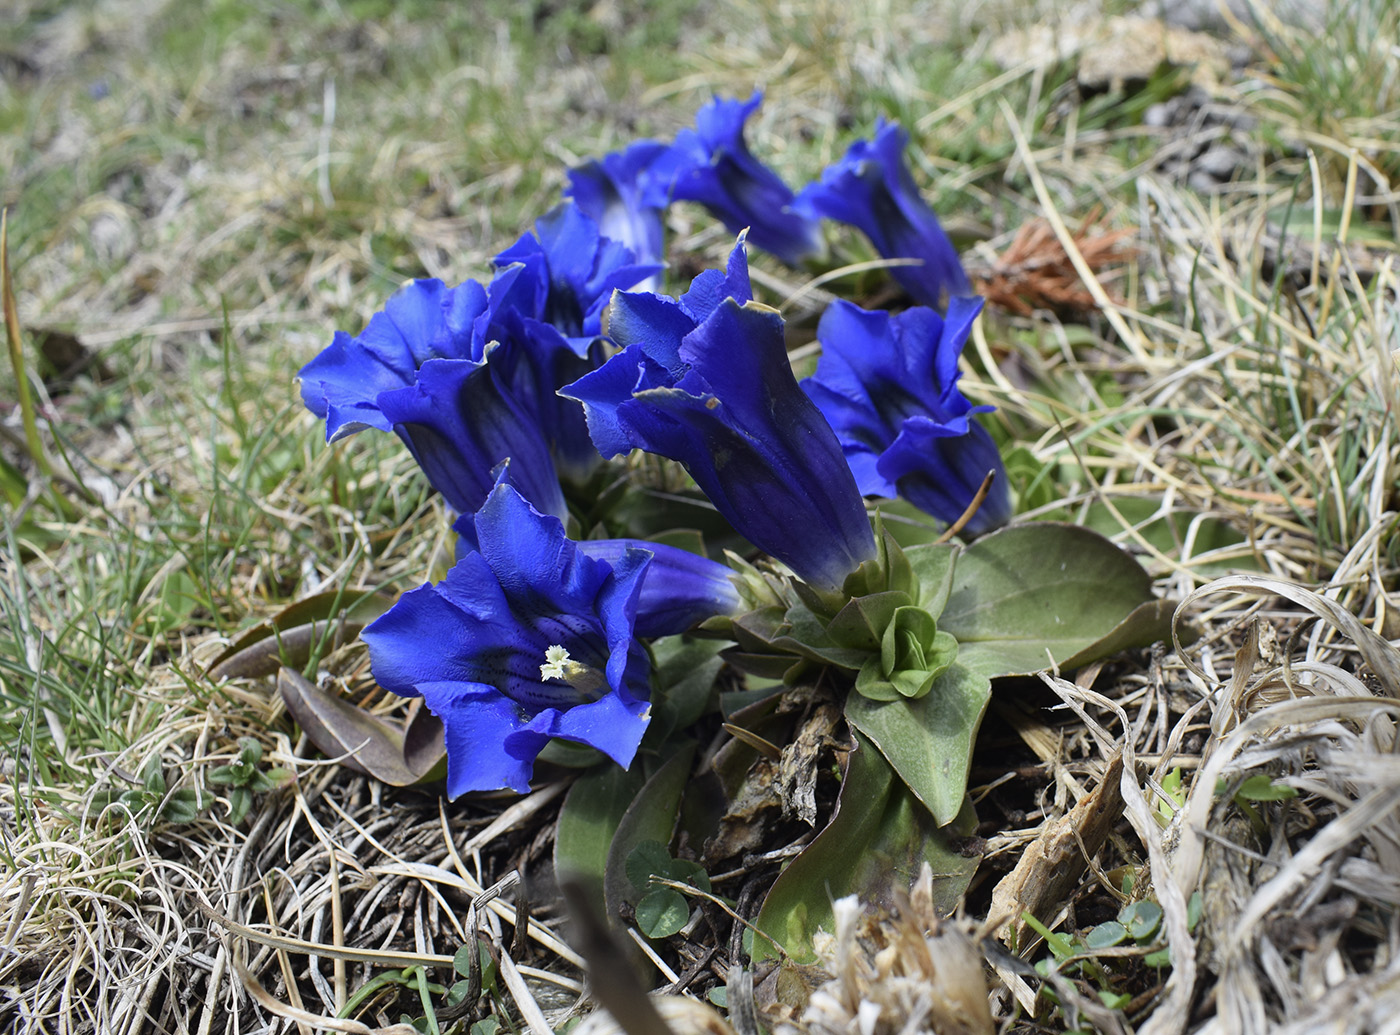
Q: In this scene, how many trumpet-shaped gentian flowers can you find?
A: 9